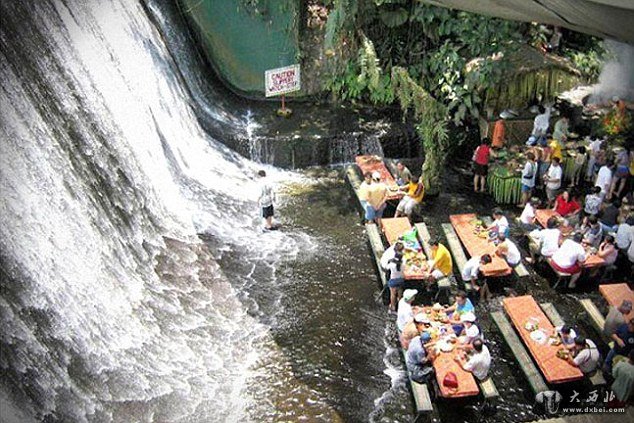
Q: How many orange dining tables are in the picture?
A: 7